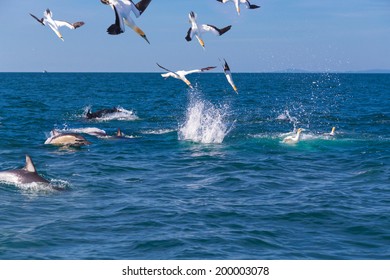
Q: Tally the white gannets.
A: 8